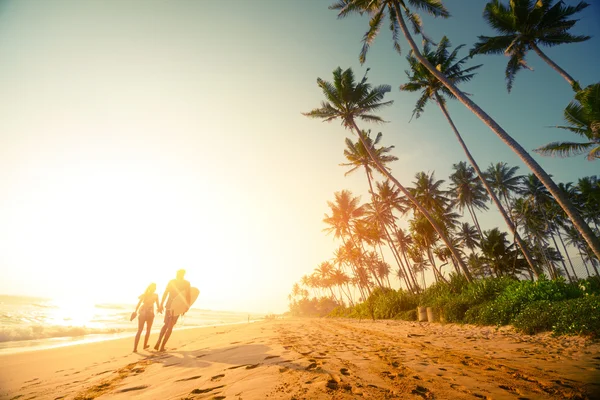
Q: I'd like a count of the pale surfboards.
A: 1